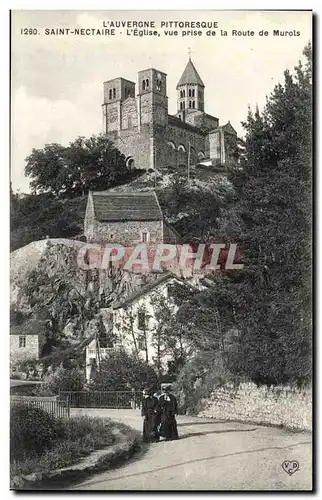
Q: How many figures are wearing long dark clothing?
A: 2